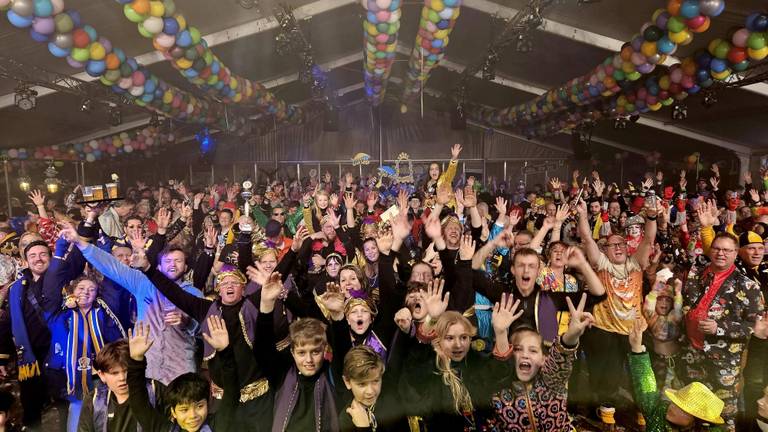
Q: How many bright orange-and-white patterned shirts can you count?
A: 1